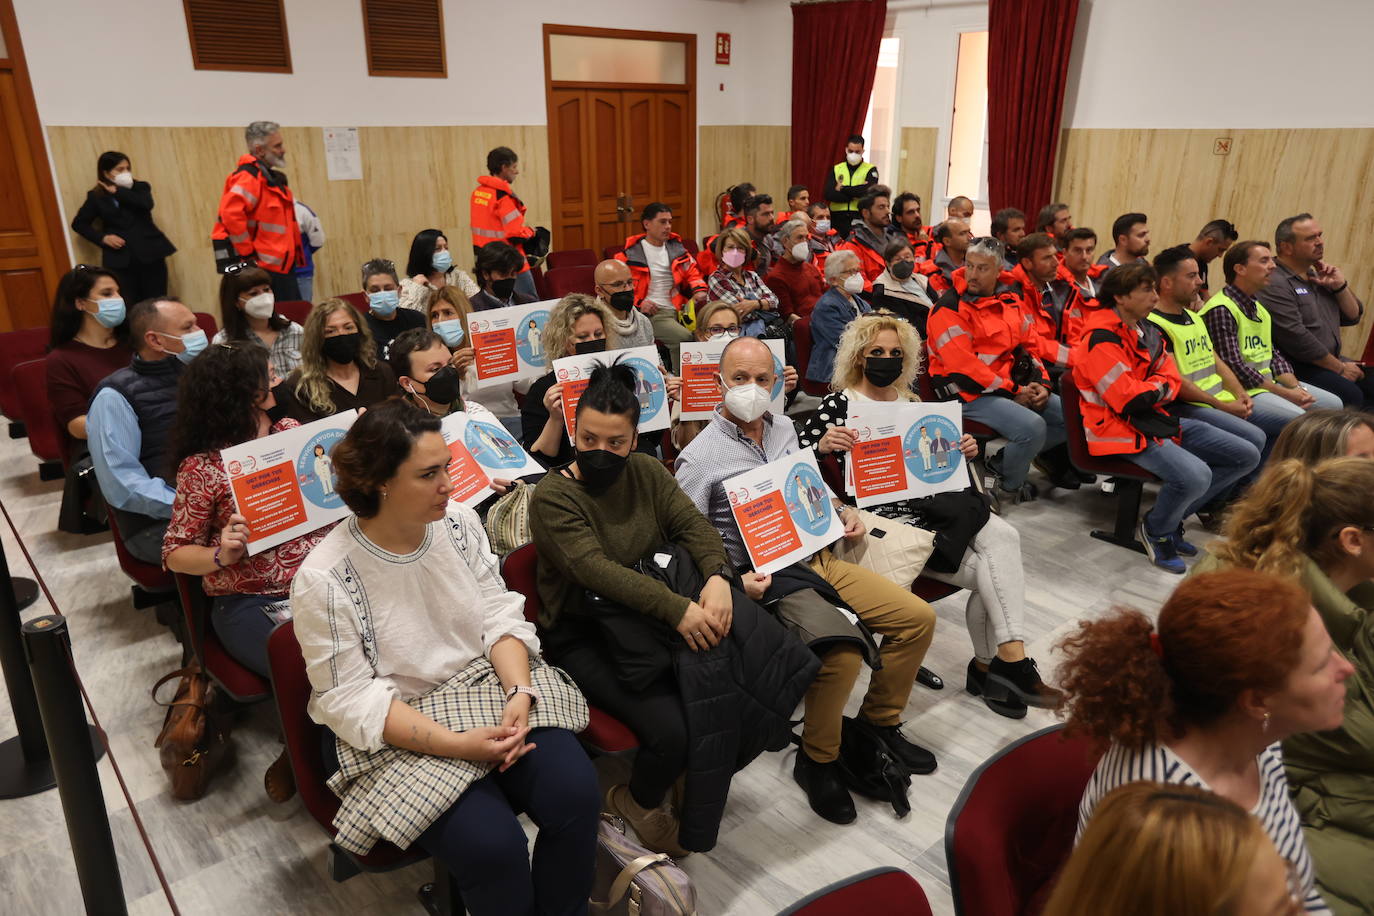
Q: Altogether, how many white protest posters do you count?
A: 7